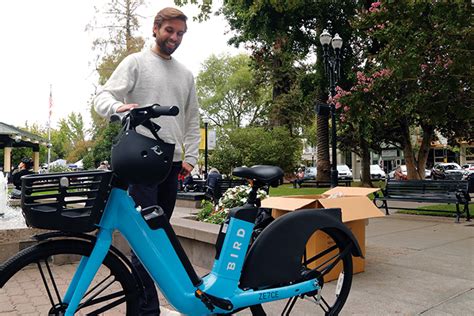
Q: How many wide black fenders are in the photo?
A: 1